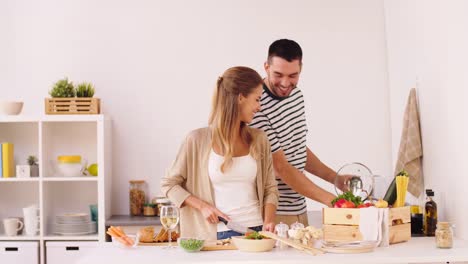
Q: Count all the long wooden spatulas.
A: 2